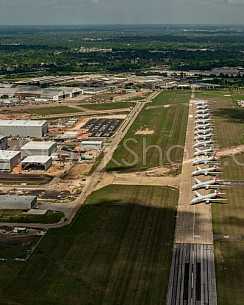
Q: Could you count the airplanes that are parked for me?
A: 14